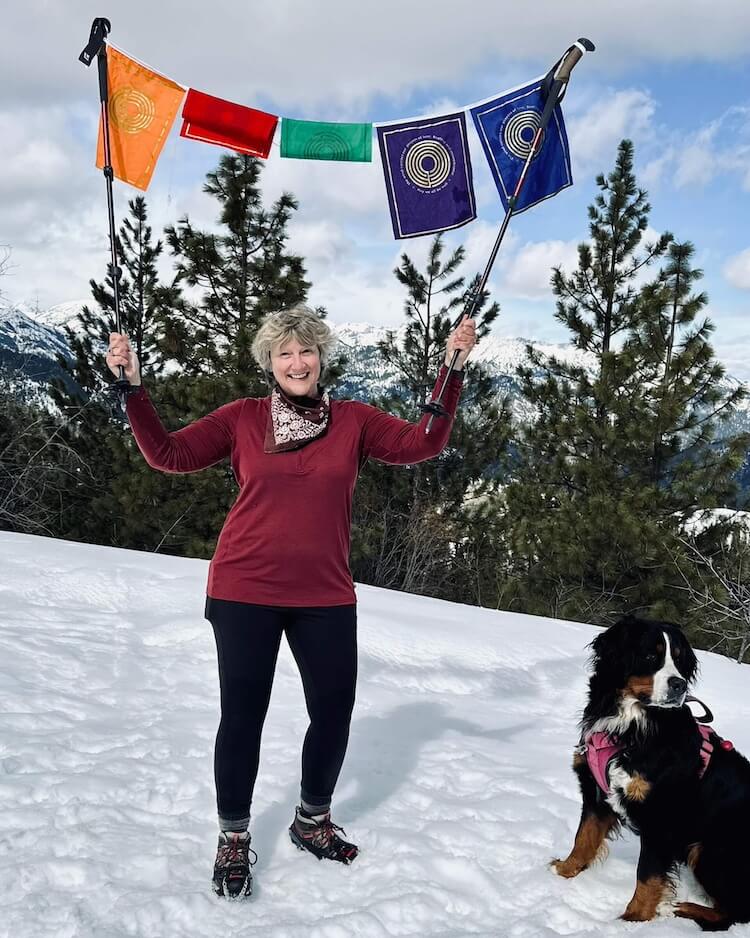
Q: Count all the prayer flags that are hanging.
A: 5